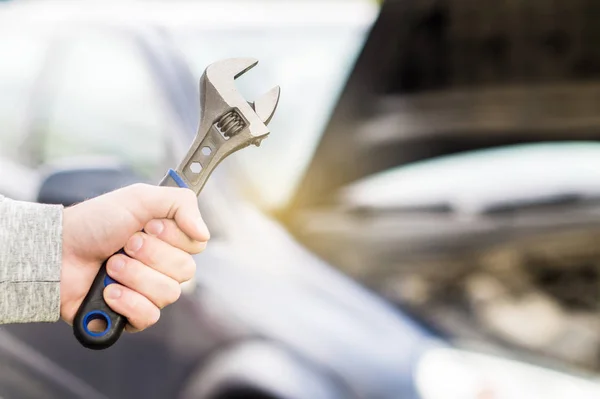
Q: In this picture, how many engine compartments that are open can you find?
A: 1